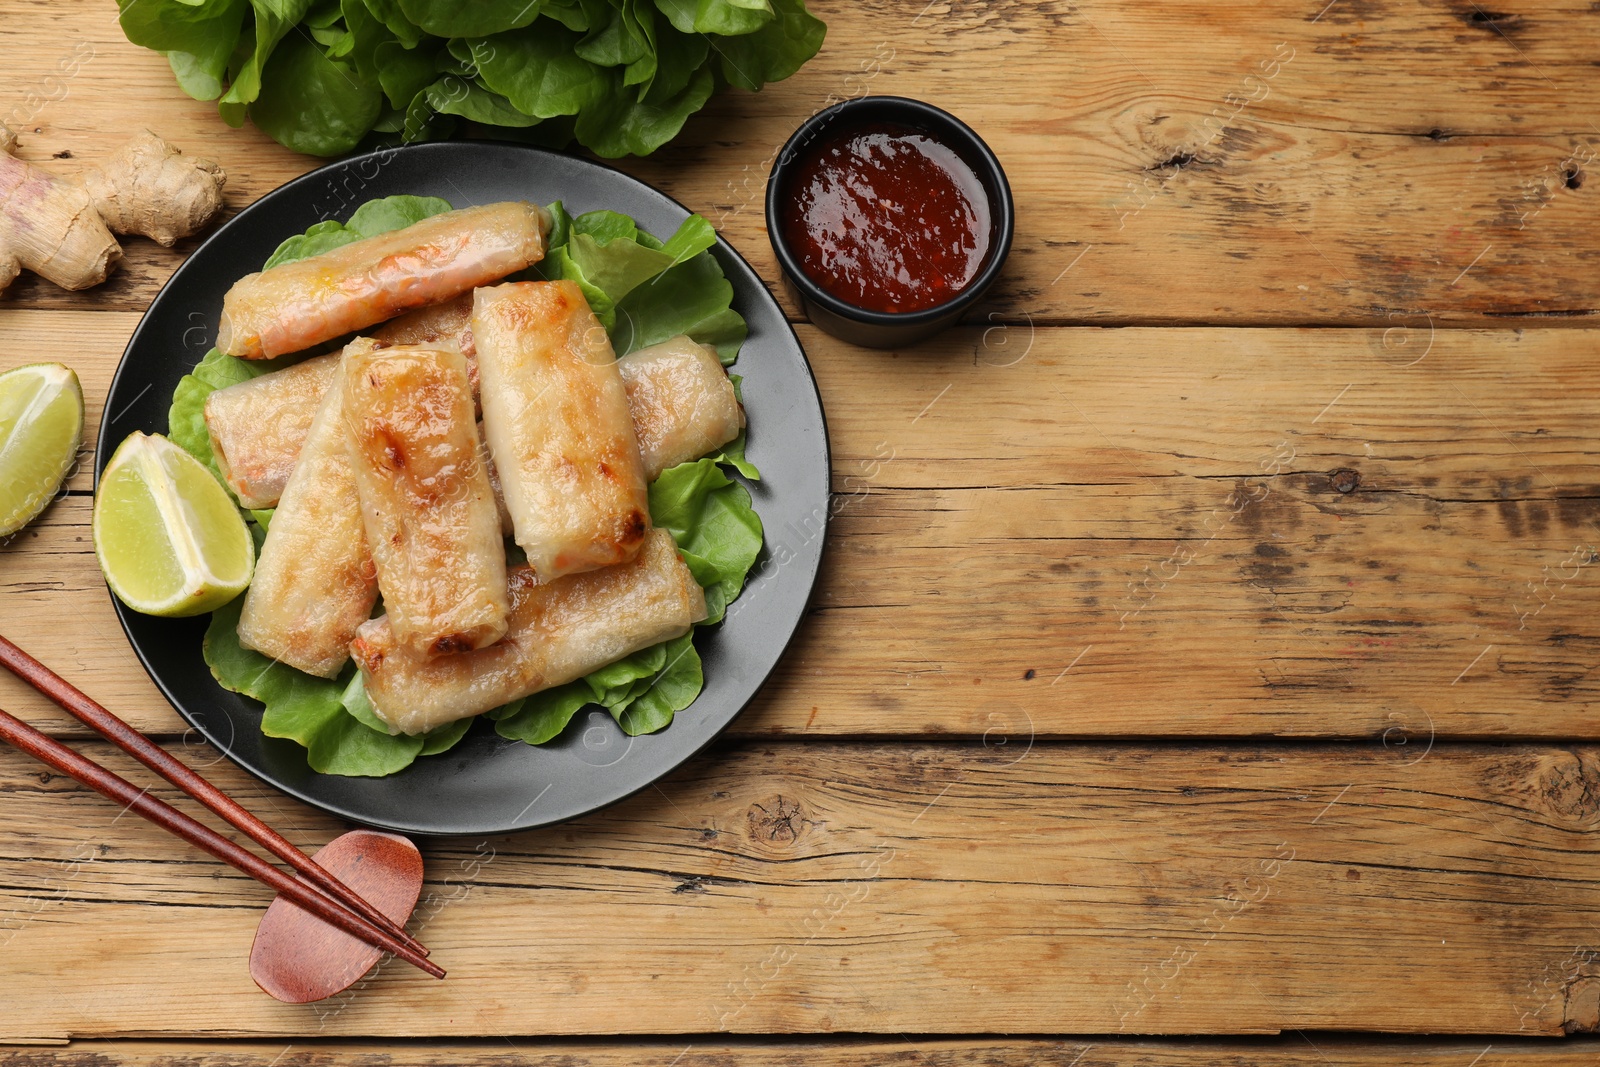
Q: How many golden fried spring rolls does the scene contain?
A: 7